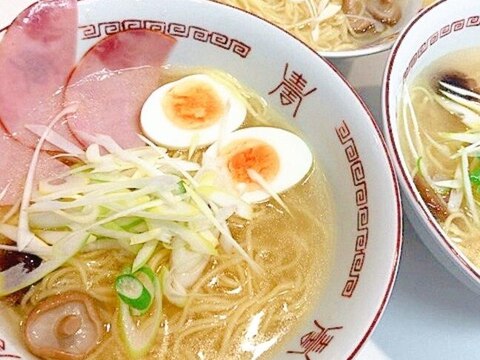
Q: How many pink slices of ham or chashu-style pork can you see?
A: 3